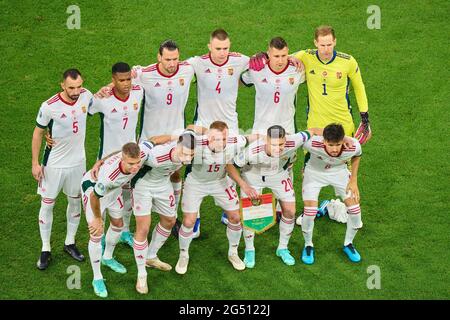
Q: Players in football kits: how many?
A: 11